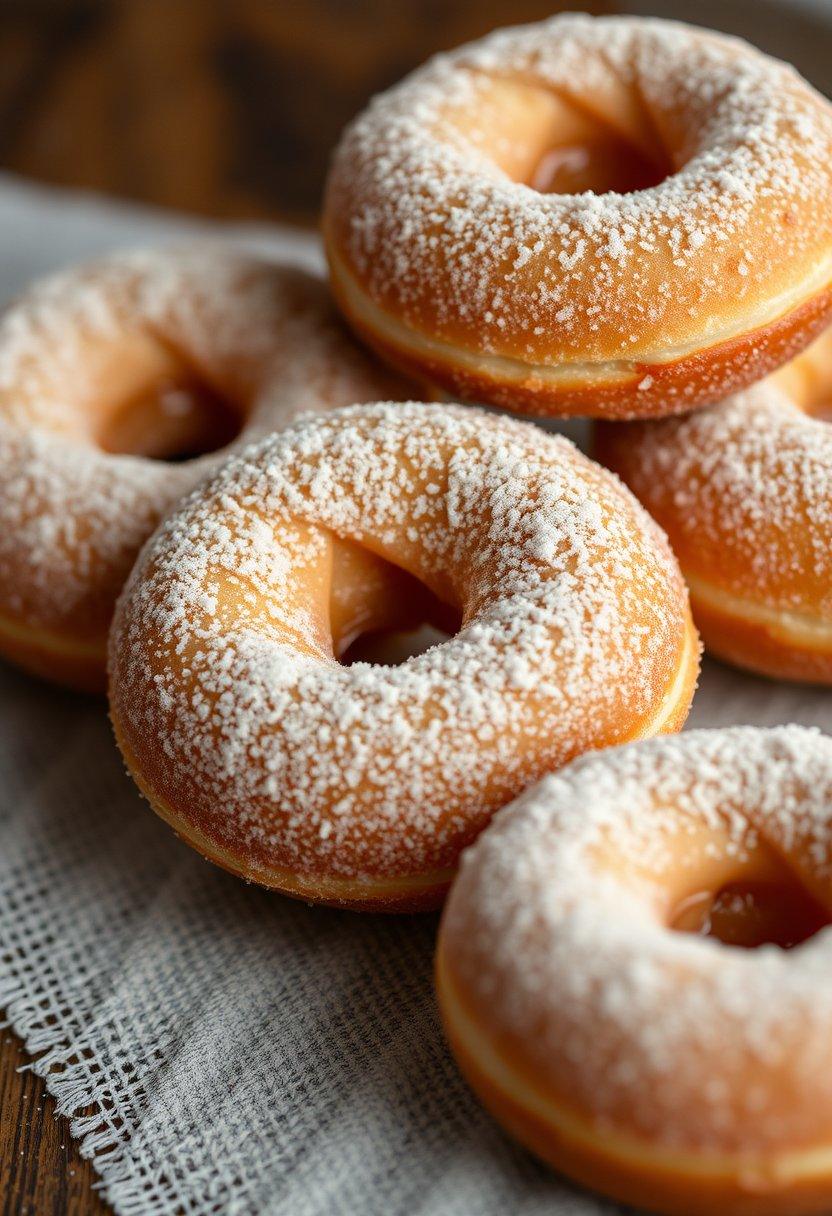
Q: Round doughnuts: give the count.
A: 5